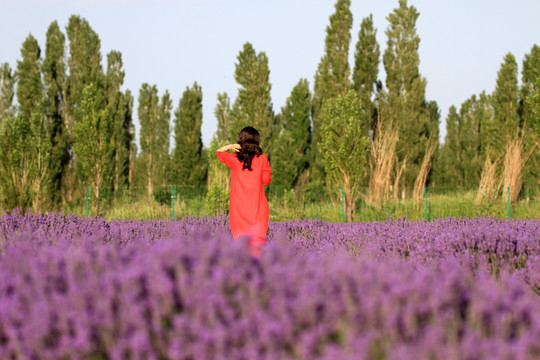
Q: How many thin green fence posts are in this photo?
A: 5